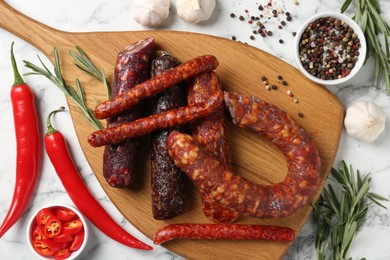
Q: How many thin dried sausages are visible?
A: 3